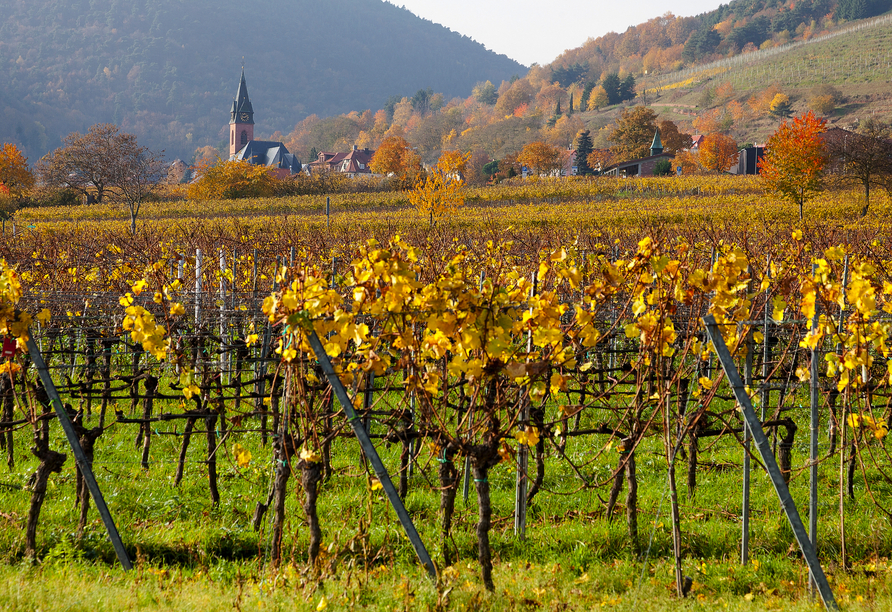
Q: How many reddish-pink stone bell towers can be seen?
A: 1